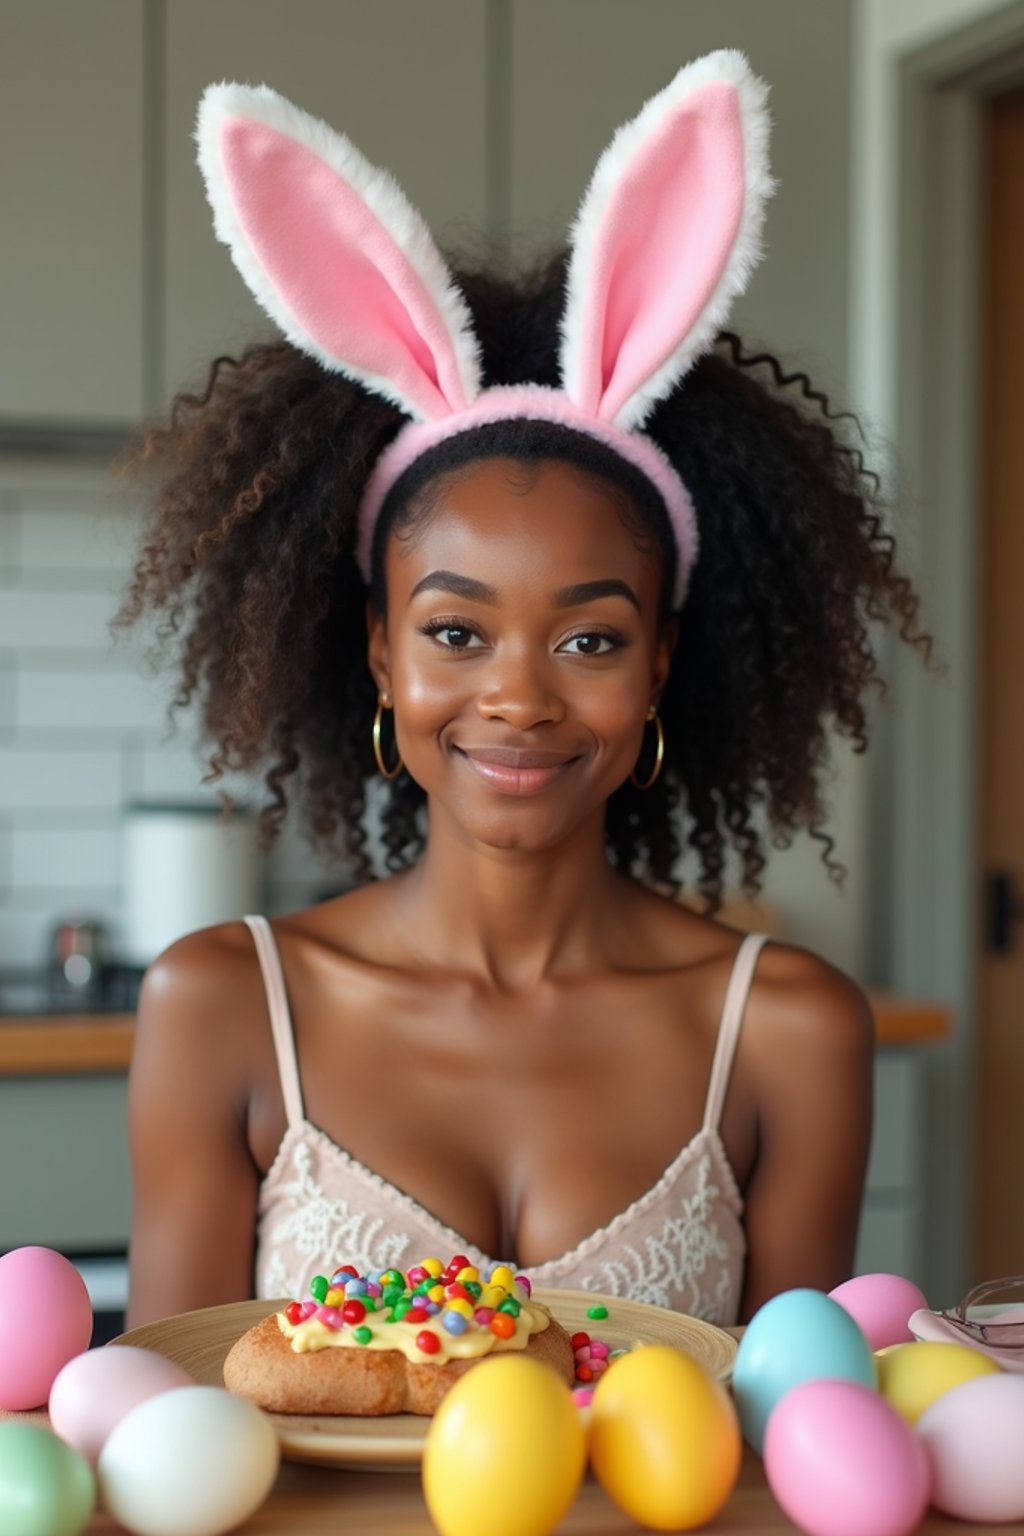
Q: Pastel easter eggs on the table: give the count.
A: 11